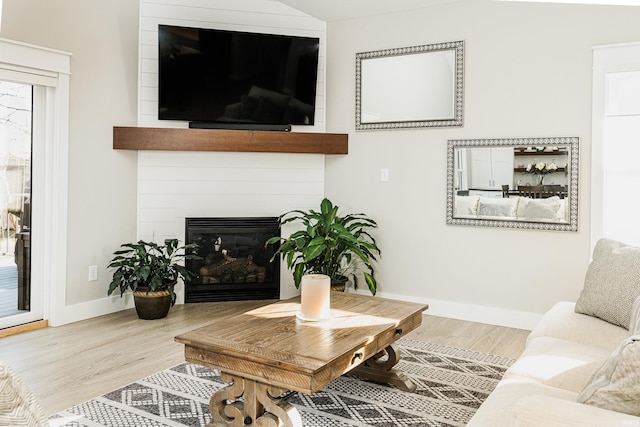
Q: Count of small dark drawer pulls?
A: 2